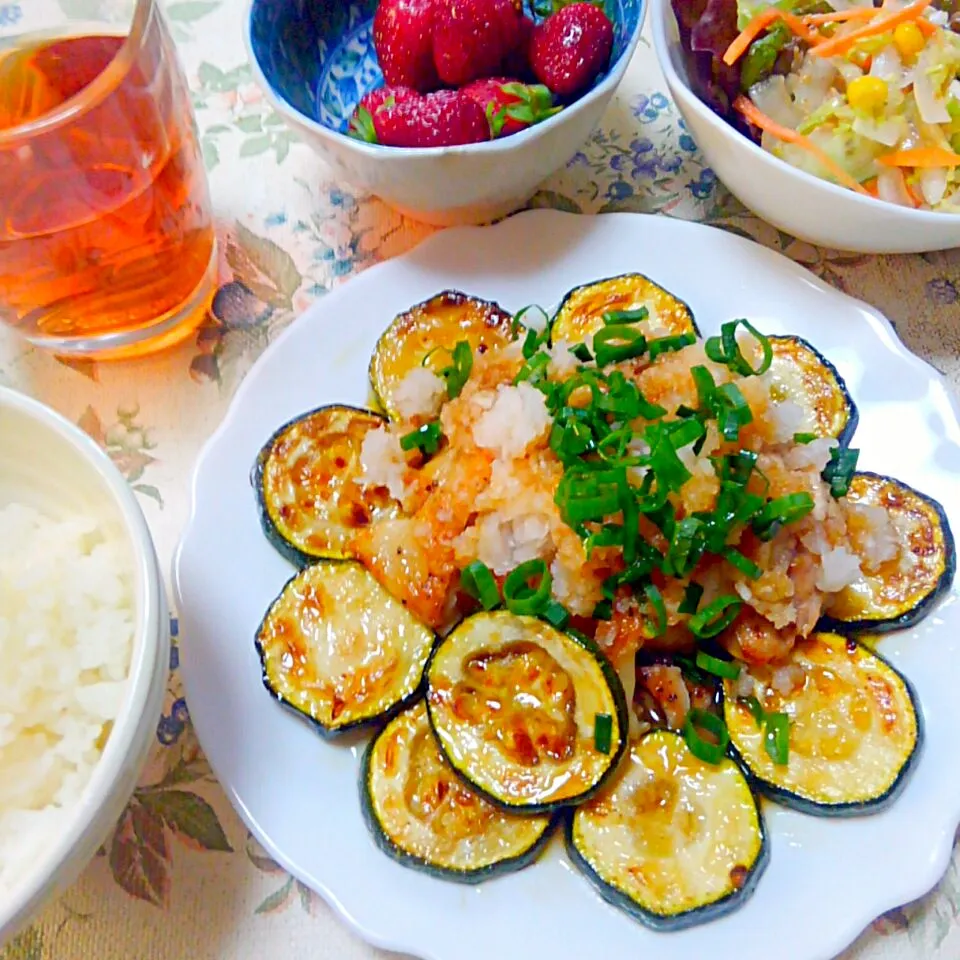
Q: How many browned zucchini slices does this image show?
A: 10